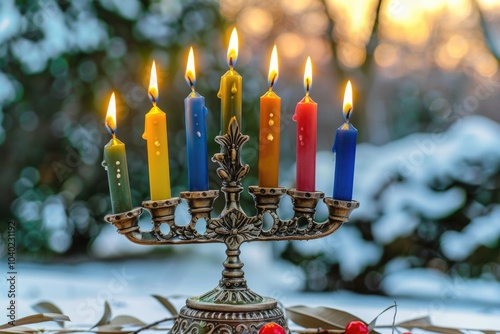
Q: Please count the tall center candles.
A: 1